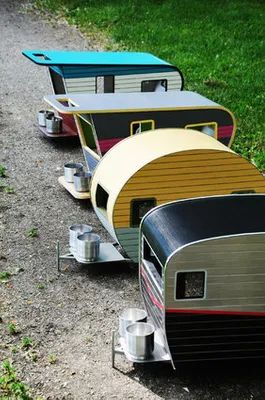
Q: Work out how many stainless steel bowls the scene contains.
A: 8